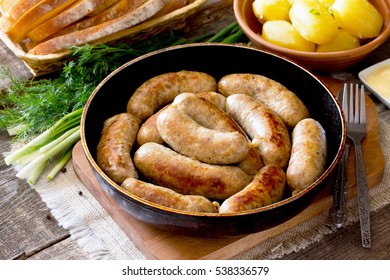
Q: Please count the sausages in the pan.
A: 11